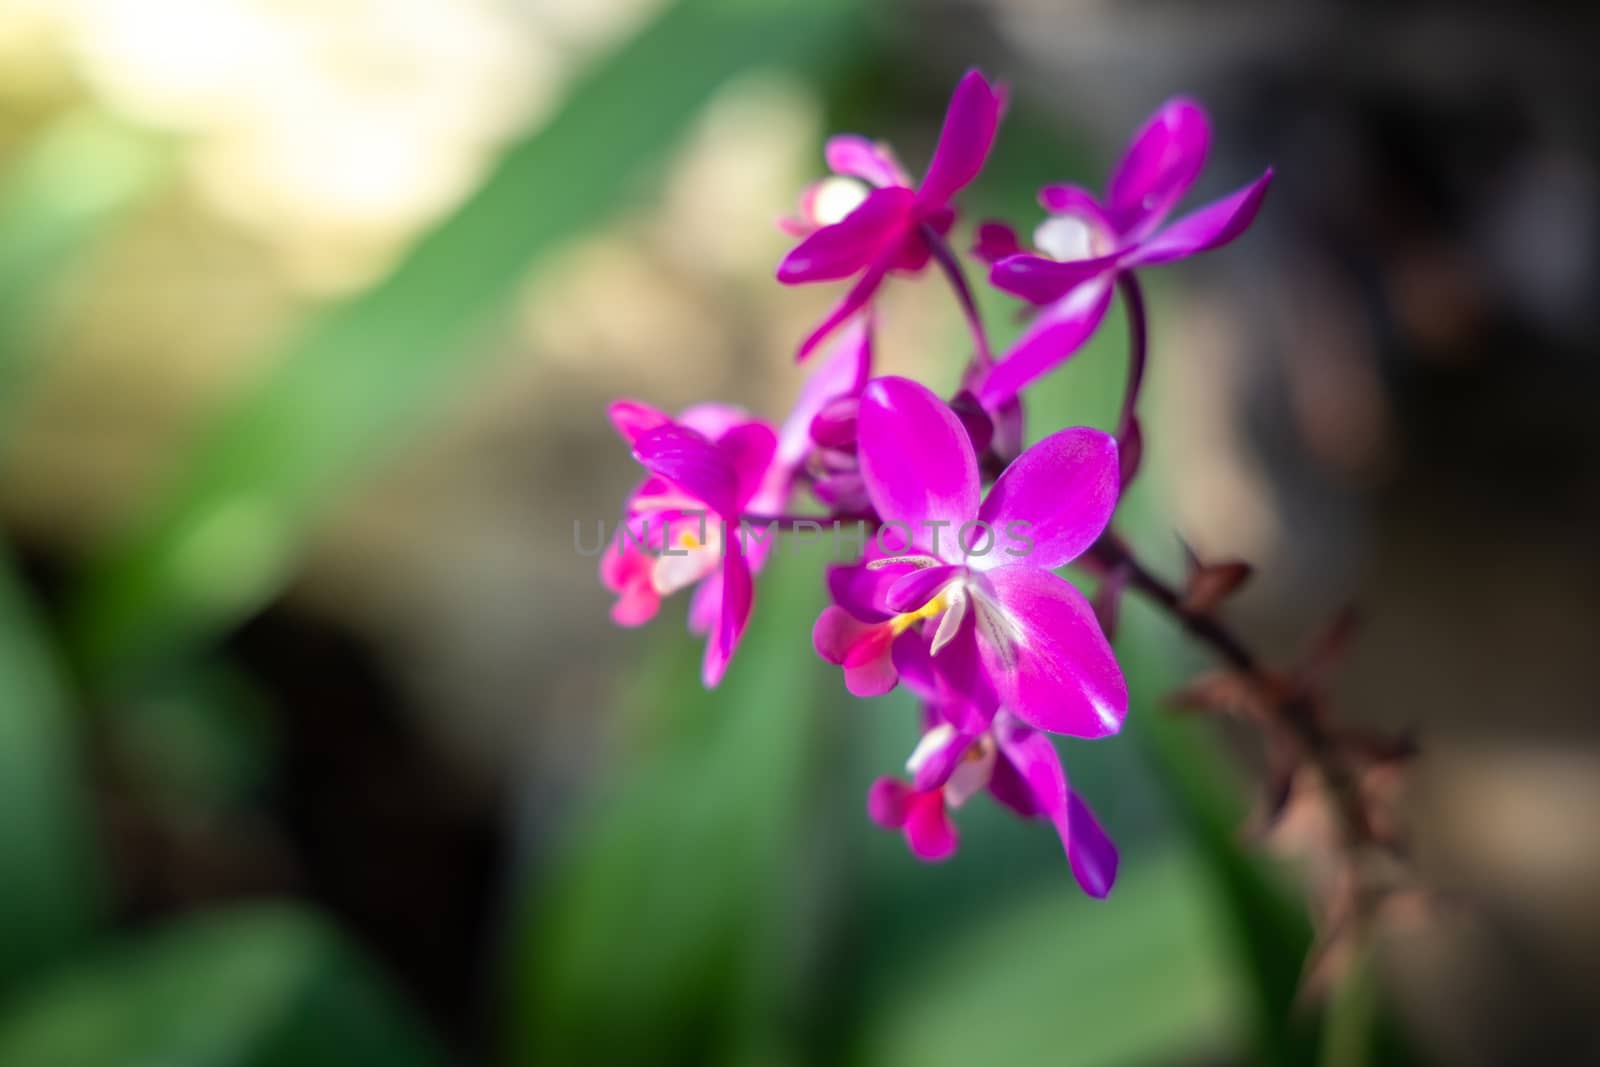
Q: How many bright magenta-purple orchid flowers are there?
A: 5